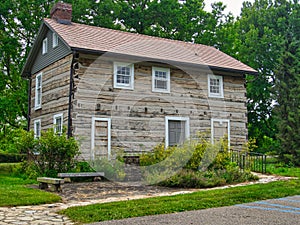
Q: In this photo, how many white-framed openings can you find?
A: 11